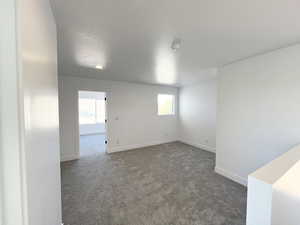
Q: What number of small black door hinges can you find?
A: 3